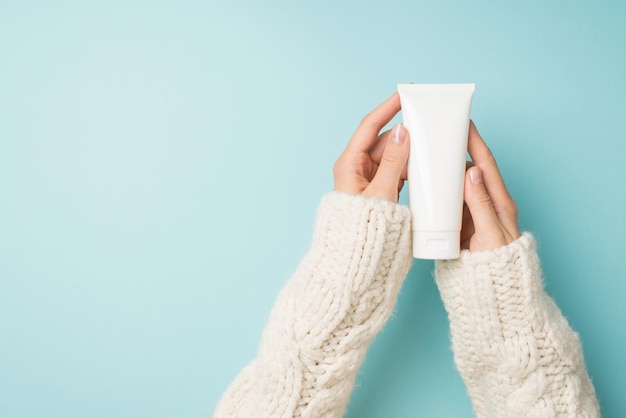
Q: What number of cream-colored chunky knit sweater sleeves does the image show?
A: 2